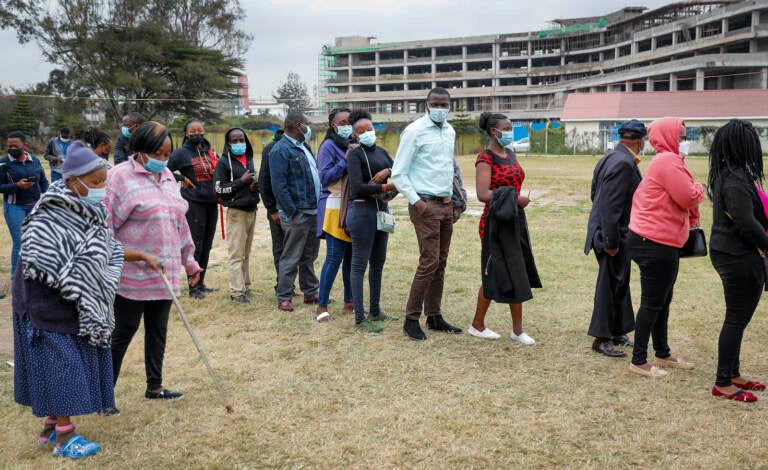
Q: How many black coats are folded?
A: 1